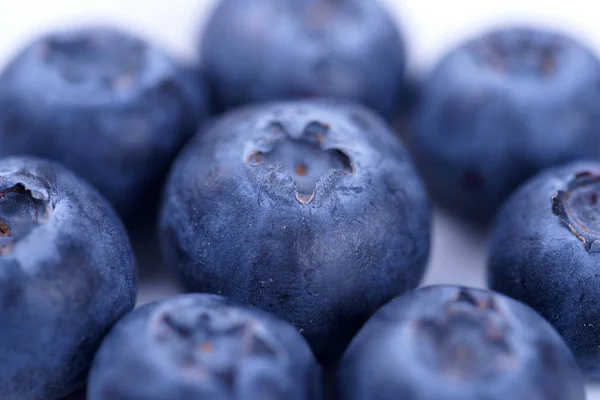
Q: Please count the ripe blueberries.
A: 8